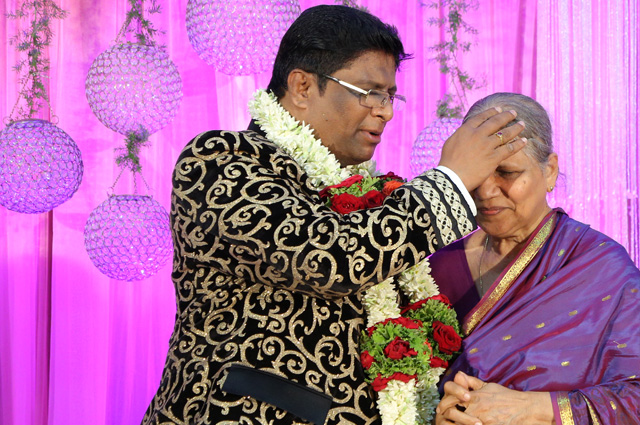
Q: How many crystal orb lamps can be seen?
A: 5